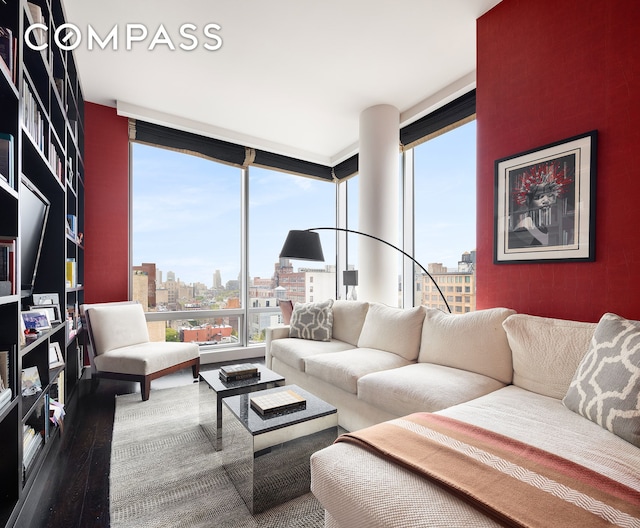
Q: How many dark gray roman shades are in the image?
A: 4